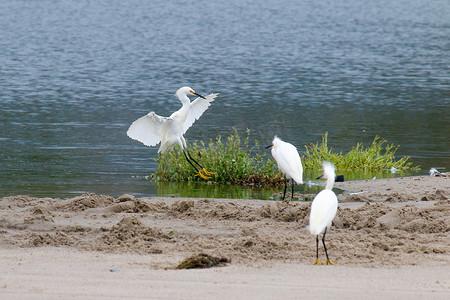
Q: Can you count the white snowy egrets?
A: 3